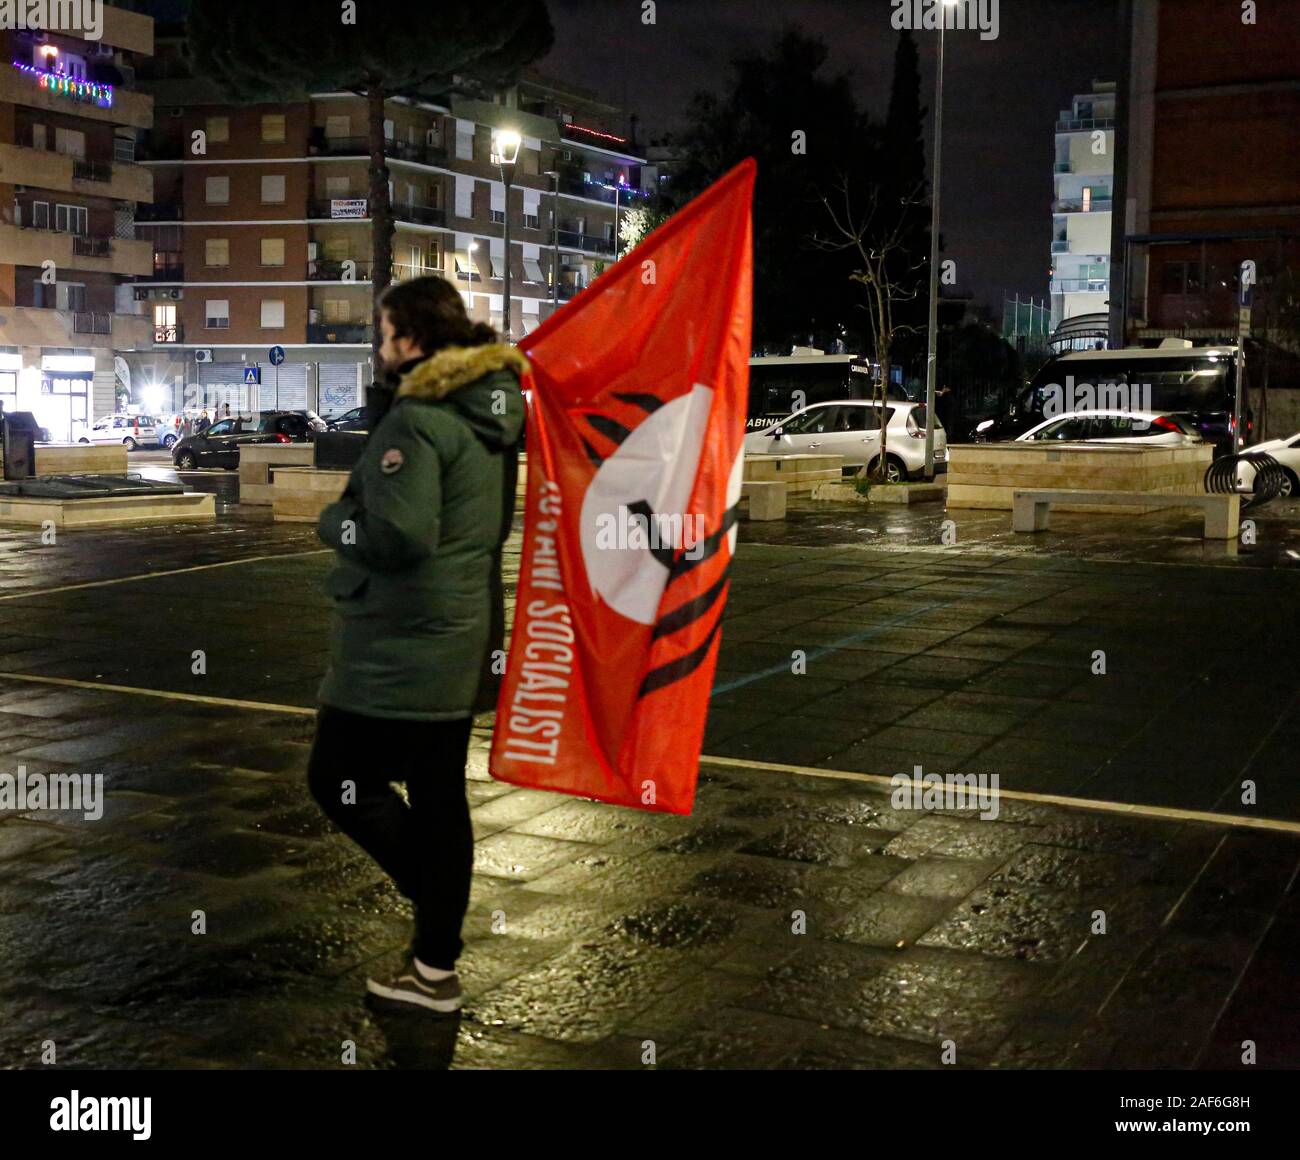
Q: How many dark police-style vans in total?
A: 2